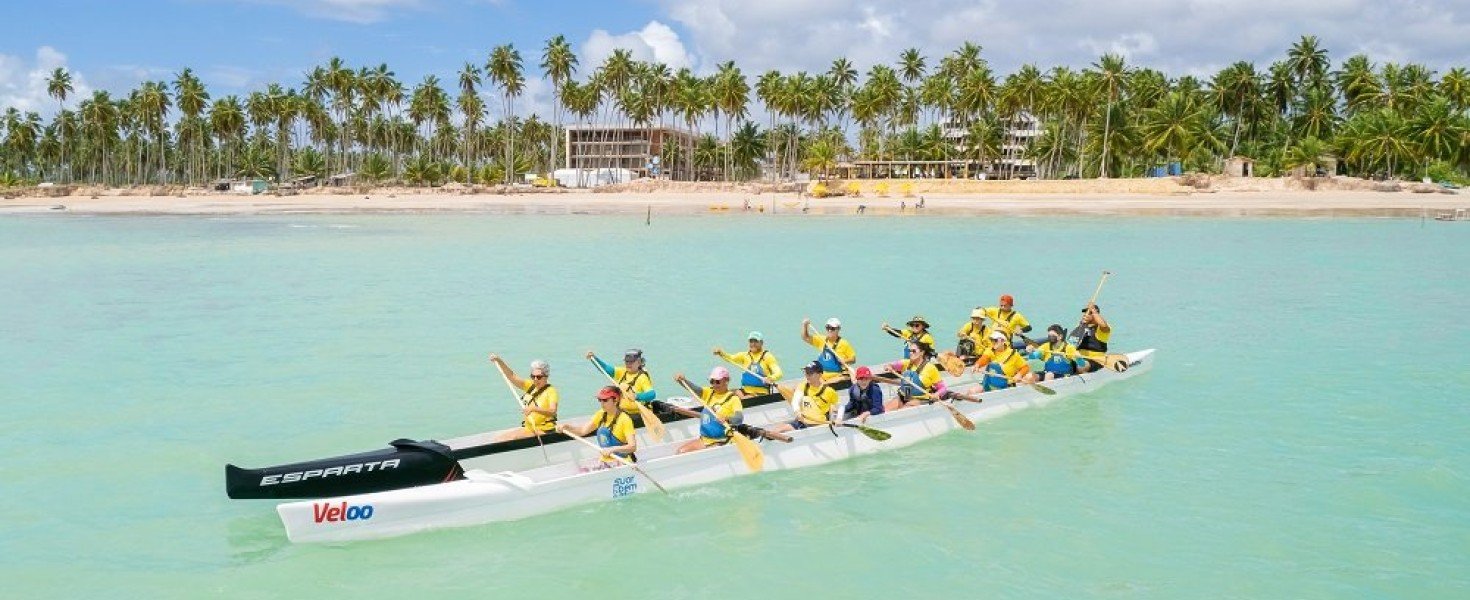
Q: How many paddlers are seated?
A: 15